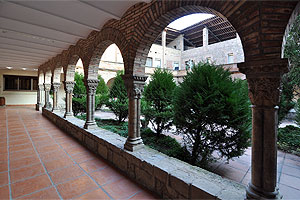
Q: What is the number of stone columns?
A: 7